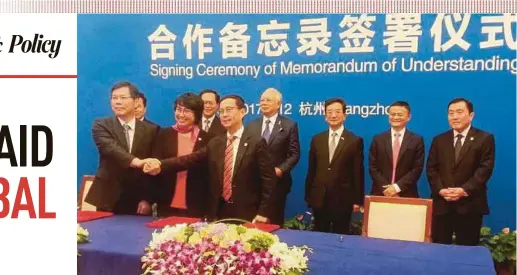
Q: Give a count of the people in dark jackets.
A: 9